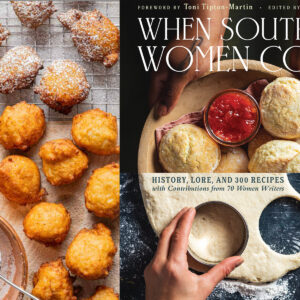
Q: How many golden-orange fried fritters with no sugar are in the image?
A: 9